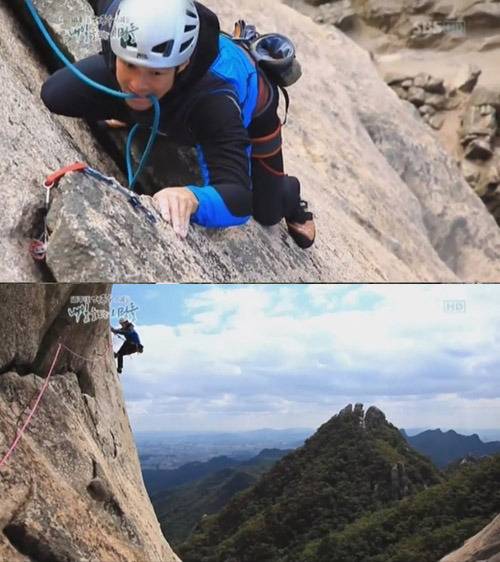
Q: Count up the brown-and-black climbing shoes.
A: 1